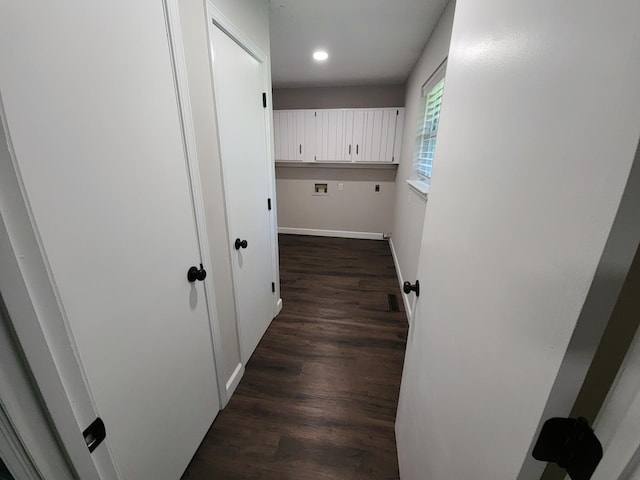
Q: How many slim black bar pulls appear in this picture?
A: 3